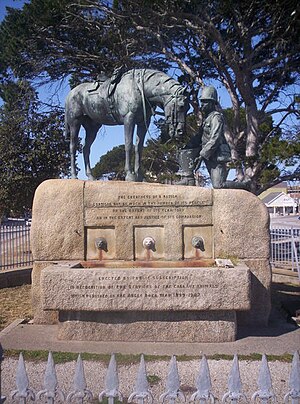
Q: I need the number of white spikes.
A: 10